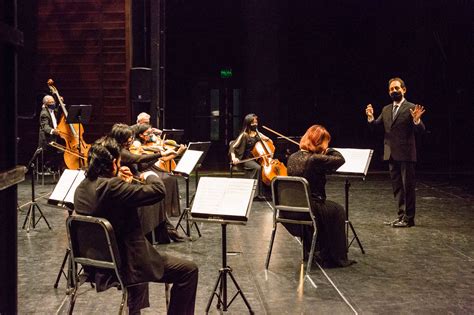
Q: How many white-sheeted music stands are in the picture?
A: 4